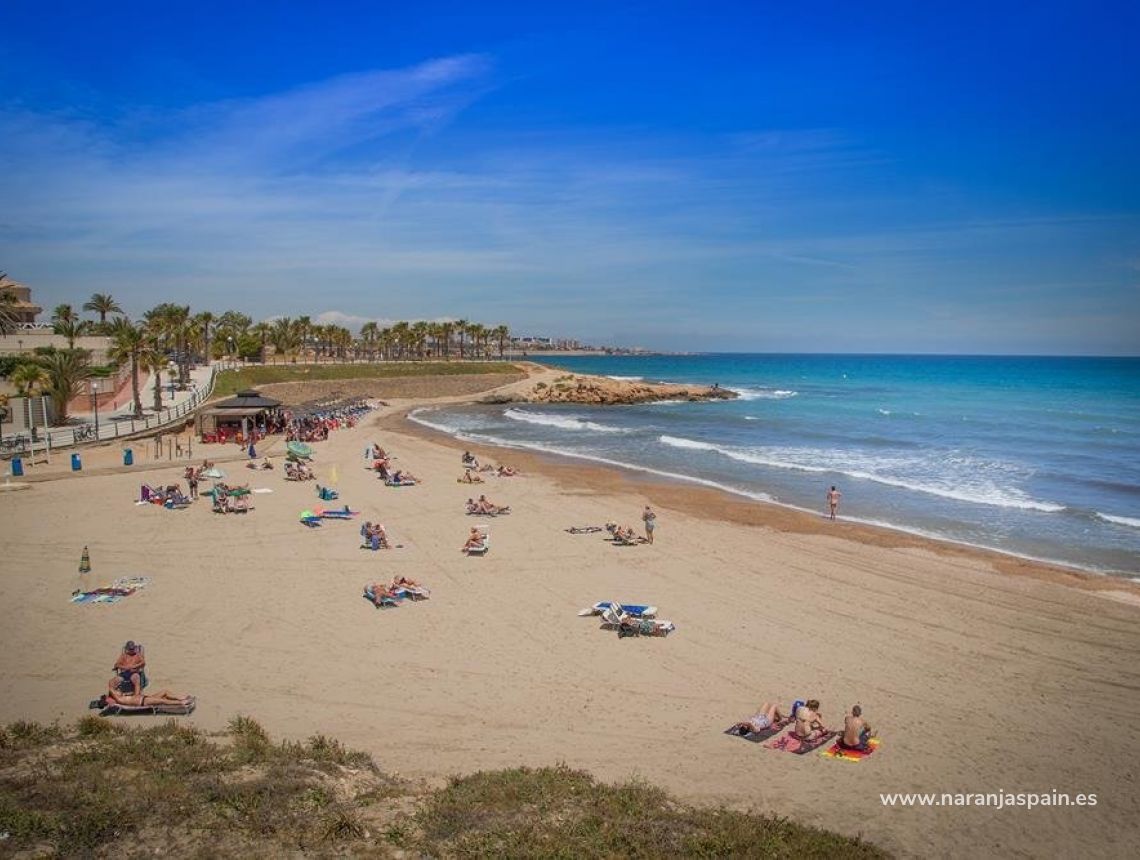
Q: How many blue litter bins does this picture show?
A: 3